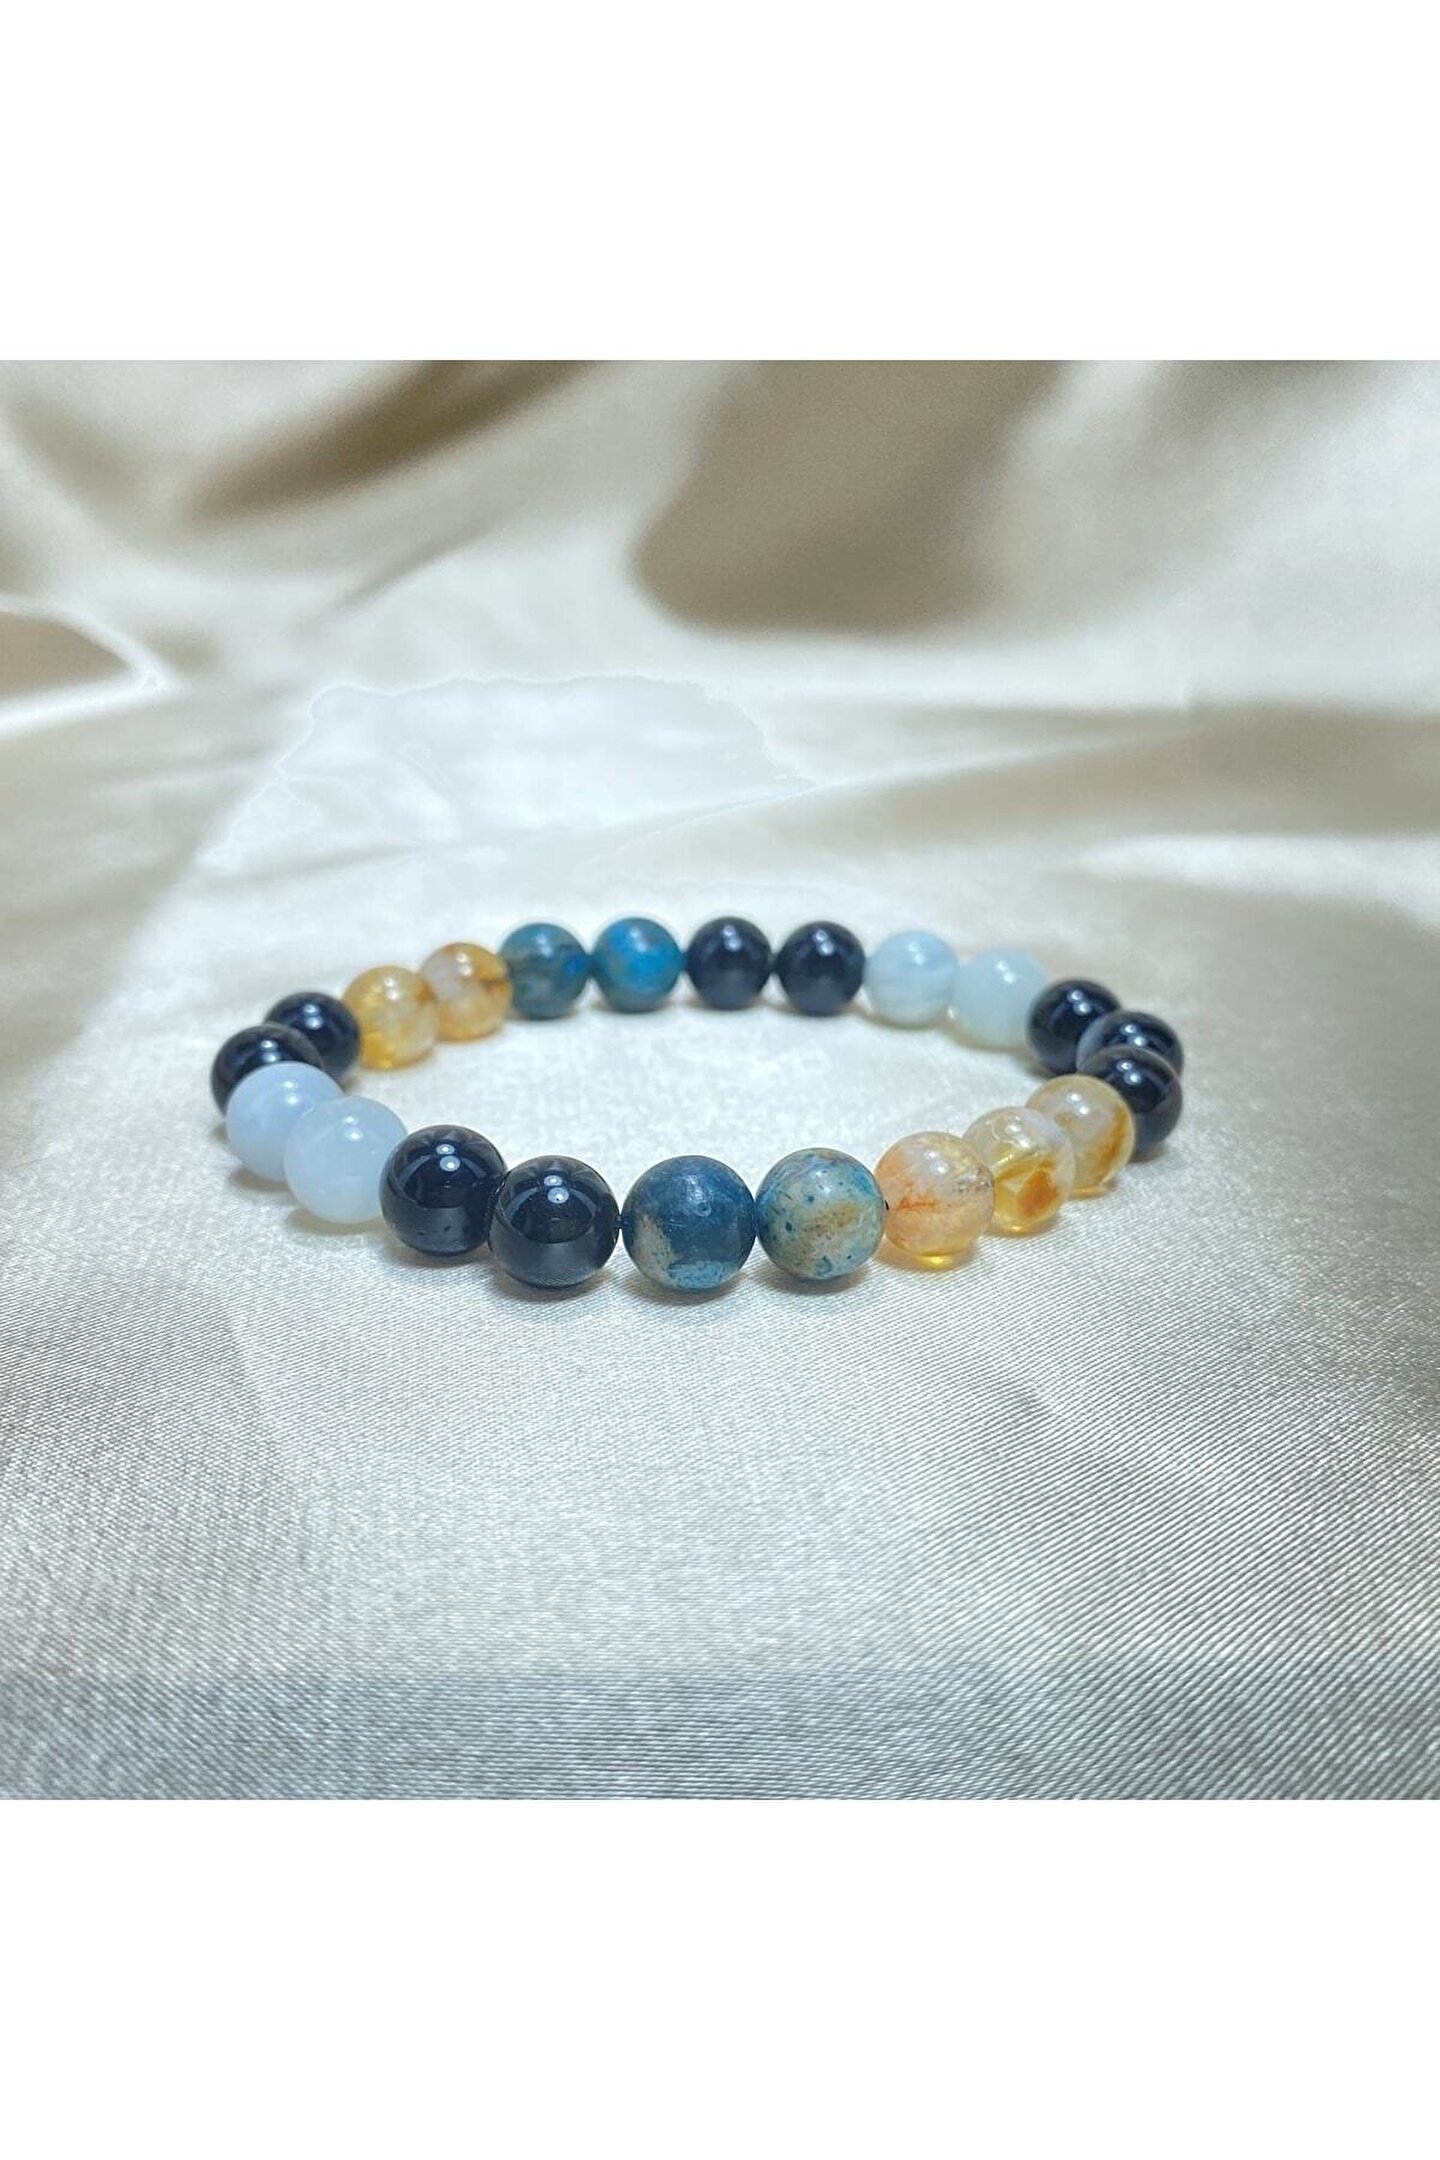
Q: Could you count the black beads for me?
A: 9